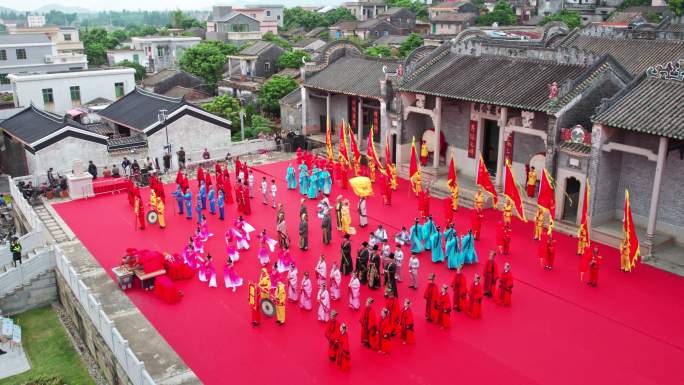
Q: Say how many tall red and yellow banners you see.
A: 12